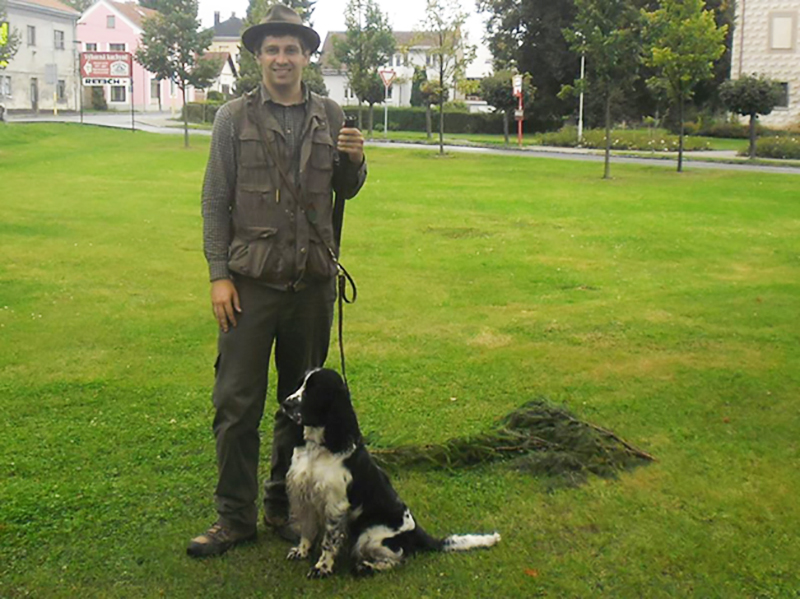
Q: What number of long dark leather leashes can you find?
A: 1